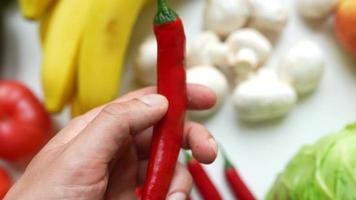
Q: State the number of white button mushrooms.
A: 9